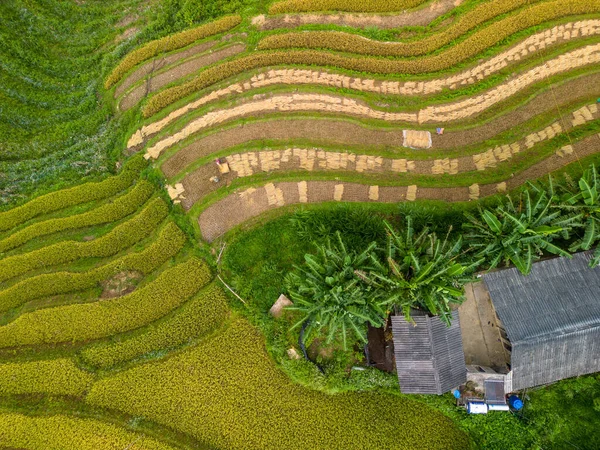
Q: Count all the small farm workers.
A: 2